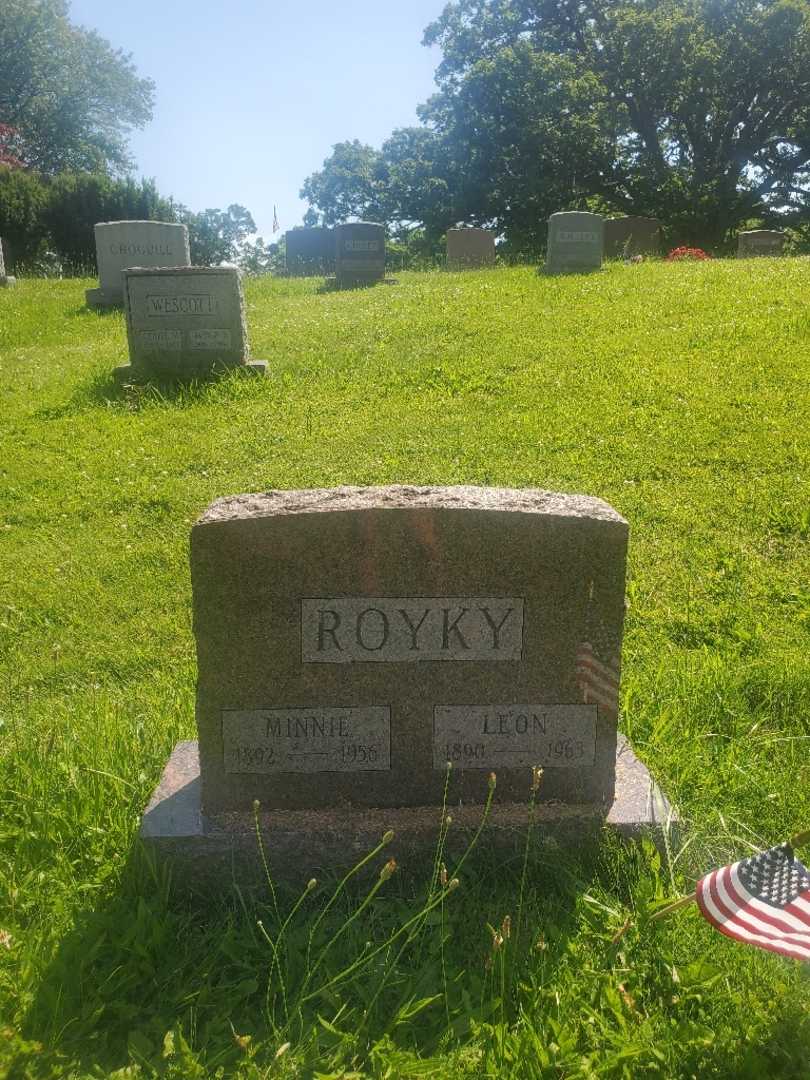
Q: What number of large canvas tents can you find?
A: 0